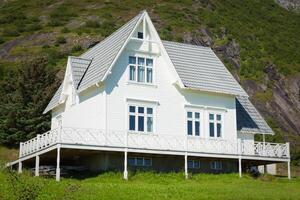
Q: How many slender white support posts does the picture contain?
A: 7